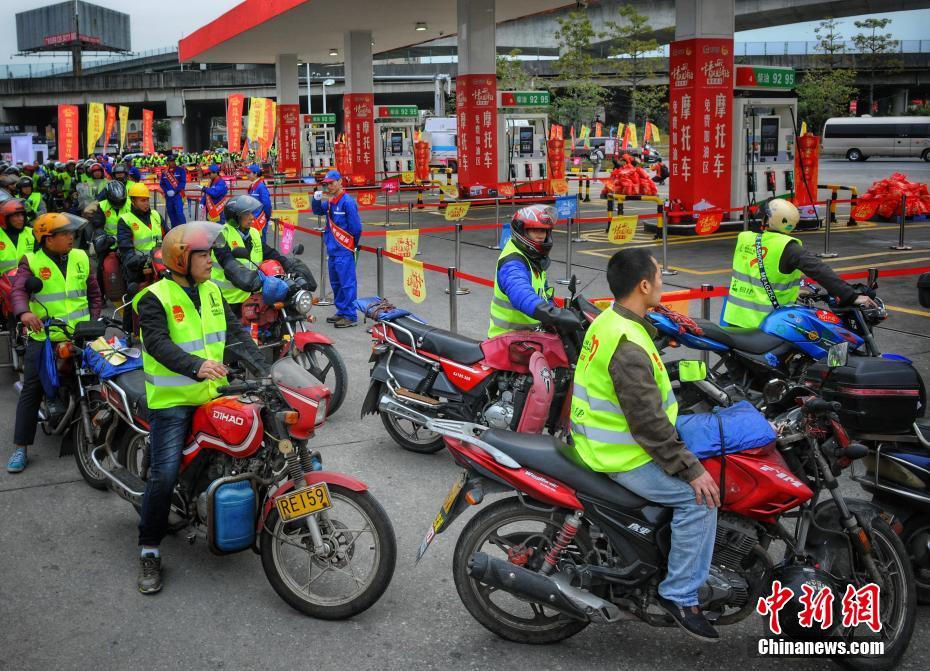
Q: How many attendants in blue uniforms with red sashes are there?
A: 4